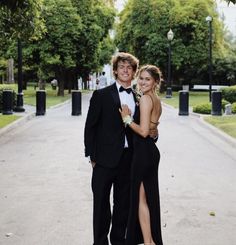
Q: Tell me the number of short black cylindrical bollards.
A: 5